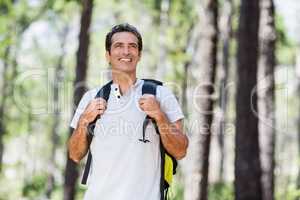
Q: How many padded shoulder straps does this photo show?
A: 2